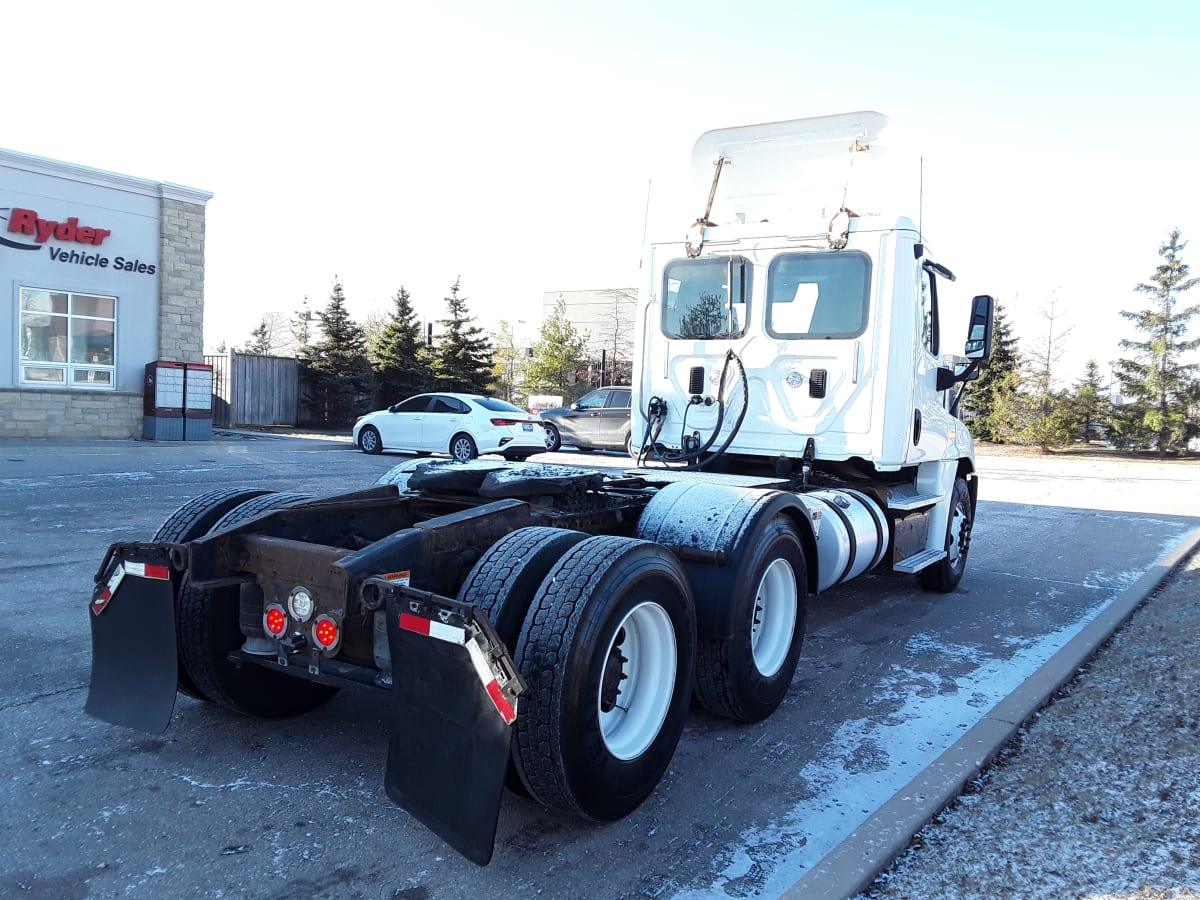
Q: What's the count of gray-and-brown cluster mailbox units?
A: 2